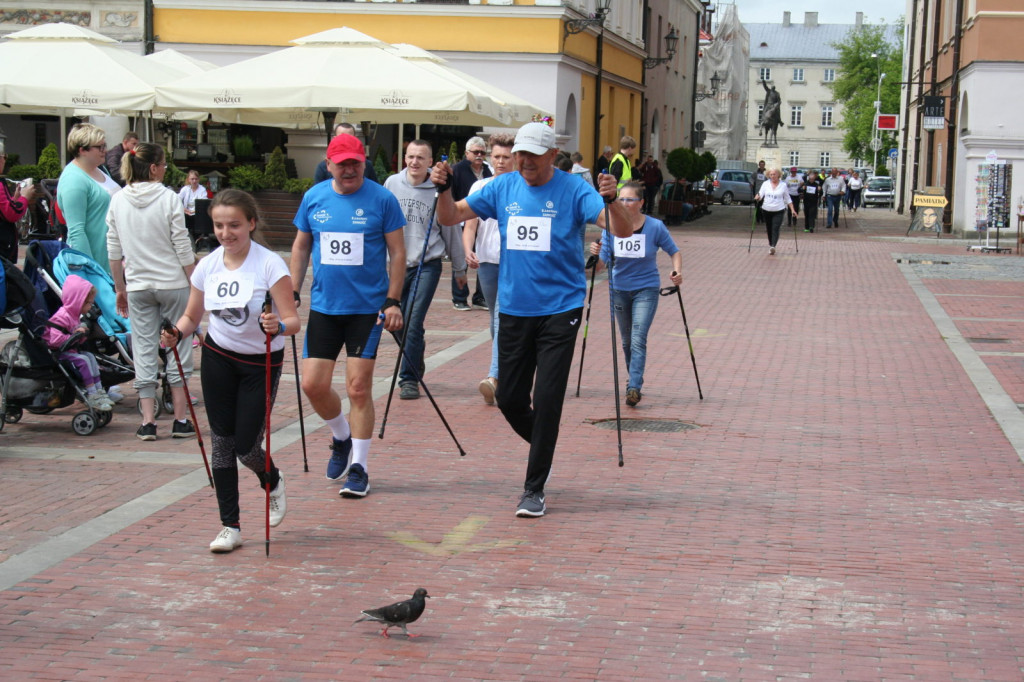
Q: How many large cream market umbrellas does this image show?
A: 4